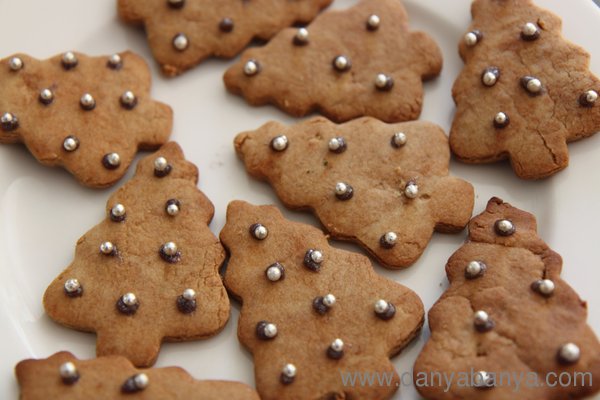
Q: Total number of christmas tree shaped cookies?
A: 9